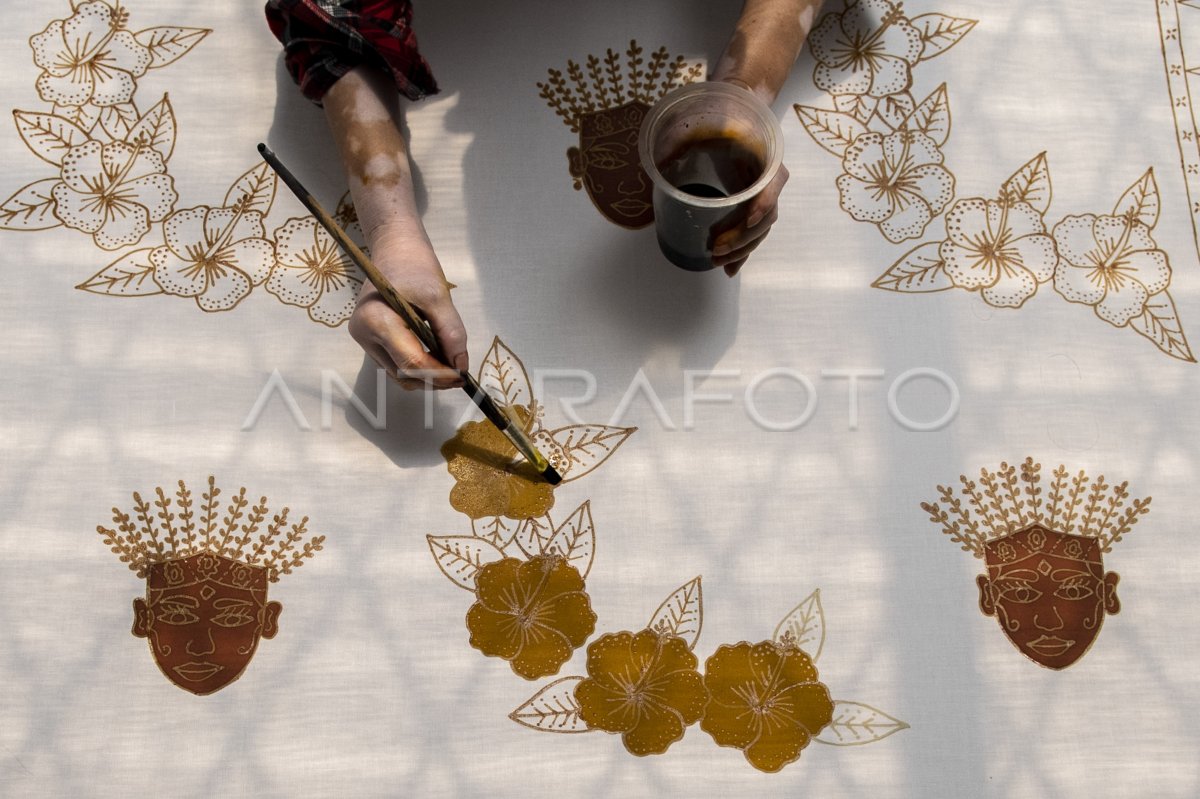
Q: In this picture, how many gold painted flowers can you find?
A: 4